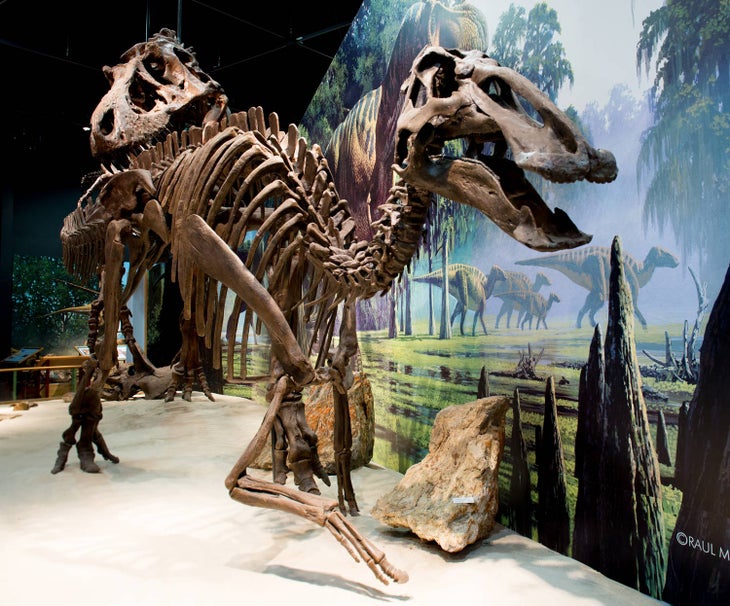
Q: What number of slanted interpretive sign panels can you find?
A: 2